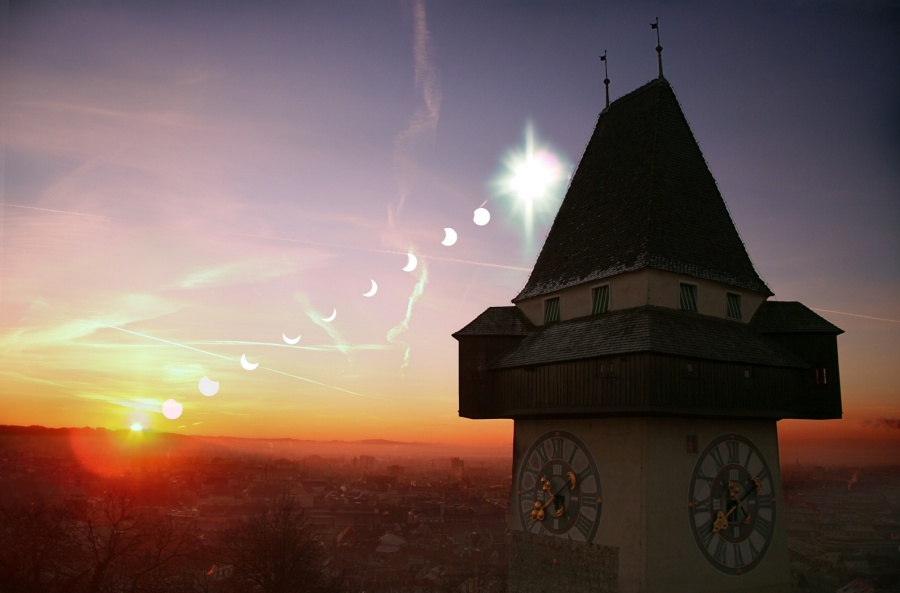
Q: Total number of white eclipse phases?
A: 9